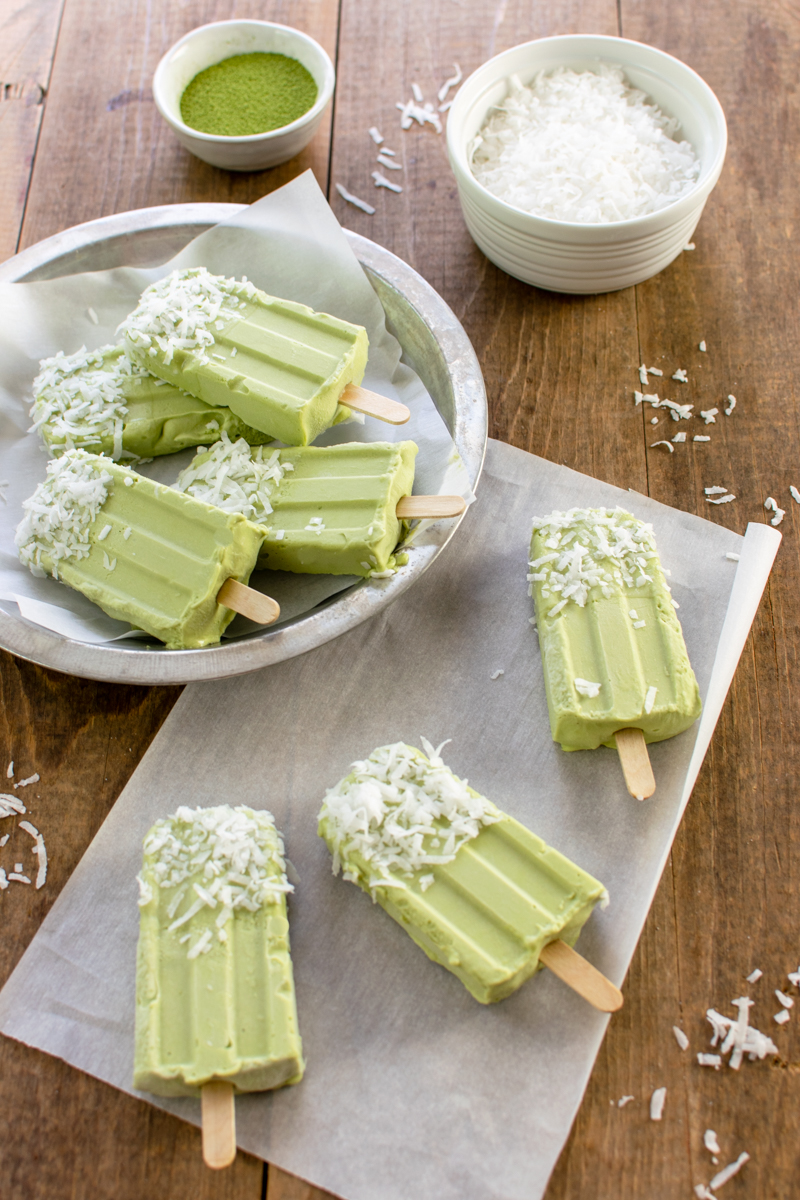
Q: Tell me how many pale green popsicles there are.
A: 7